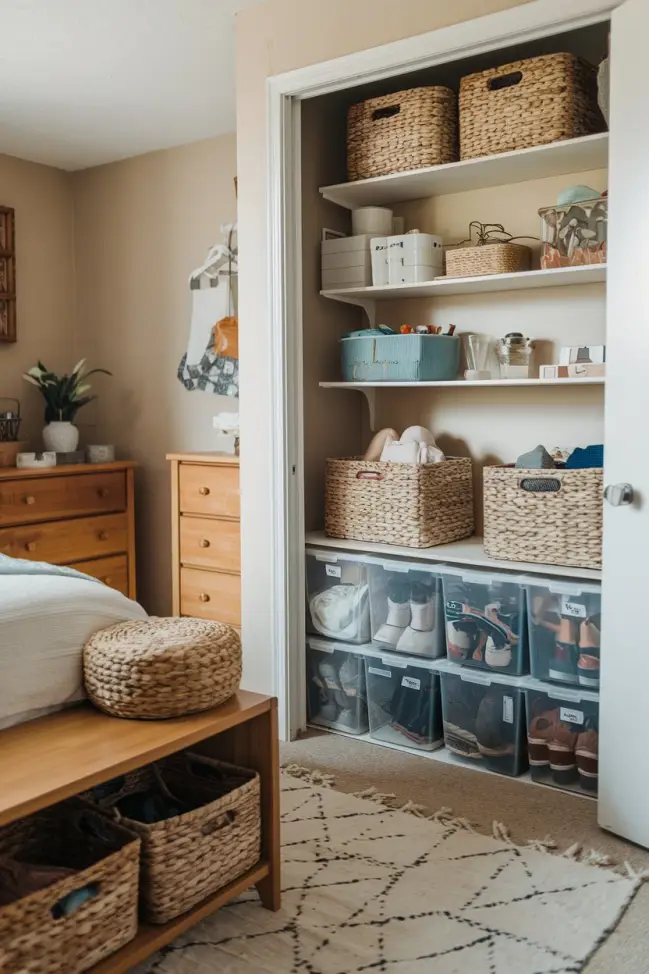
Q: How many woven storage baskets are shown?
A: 7